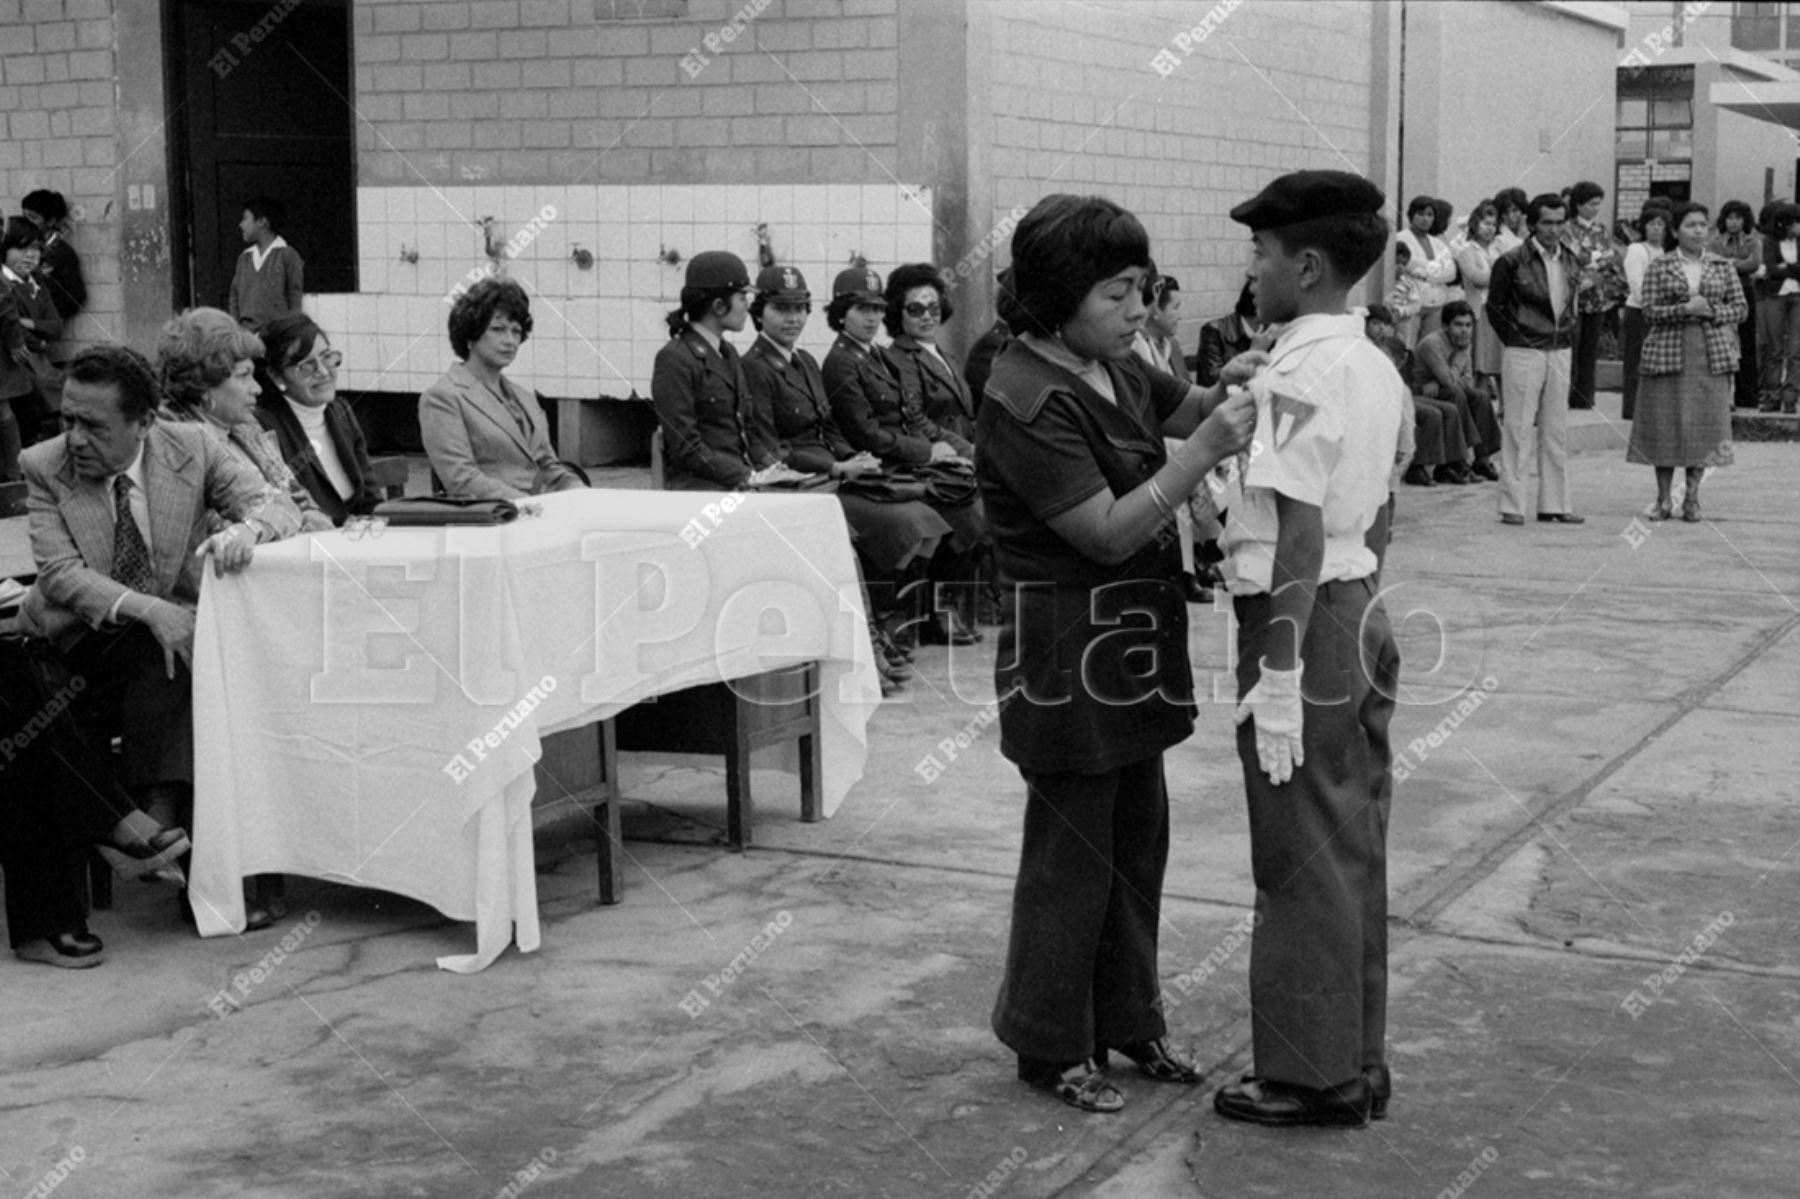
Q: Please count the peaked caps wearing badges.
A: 2